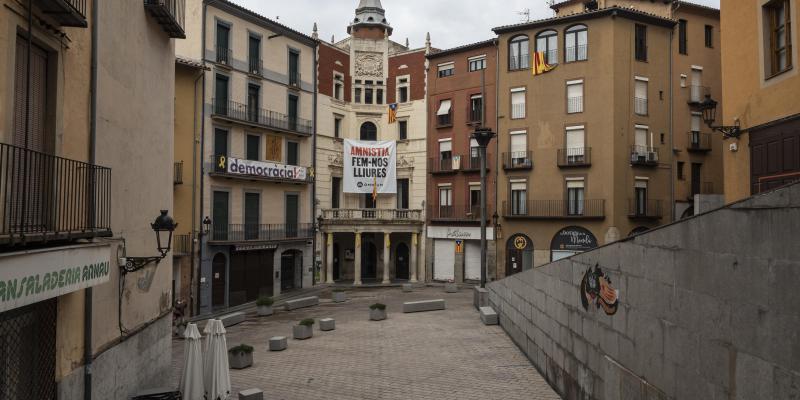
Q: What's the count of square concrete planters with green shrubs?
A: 5